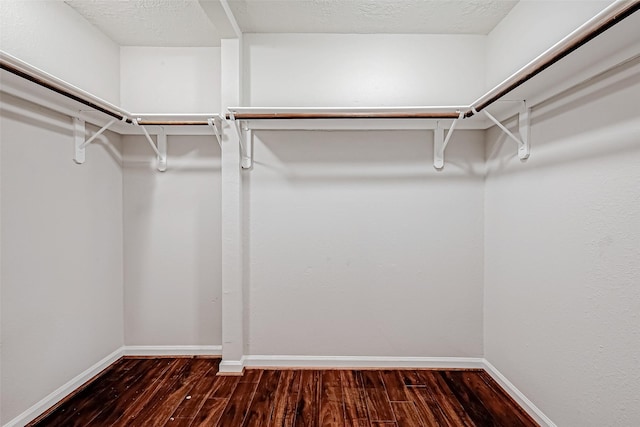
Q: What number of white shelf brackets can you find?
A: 6